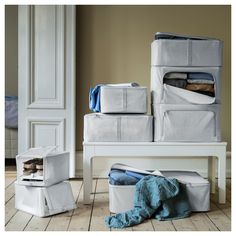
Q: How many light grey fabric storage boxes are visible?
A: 8